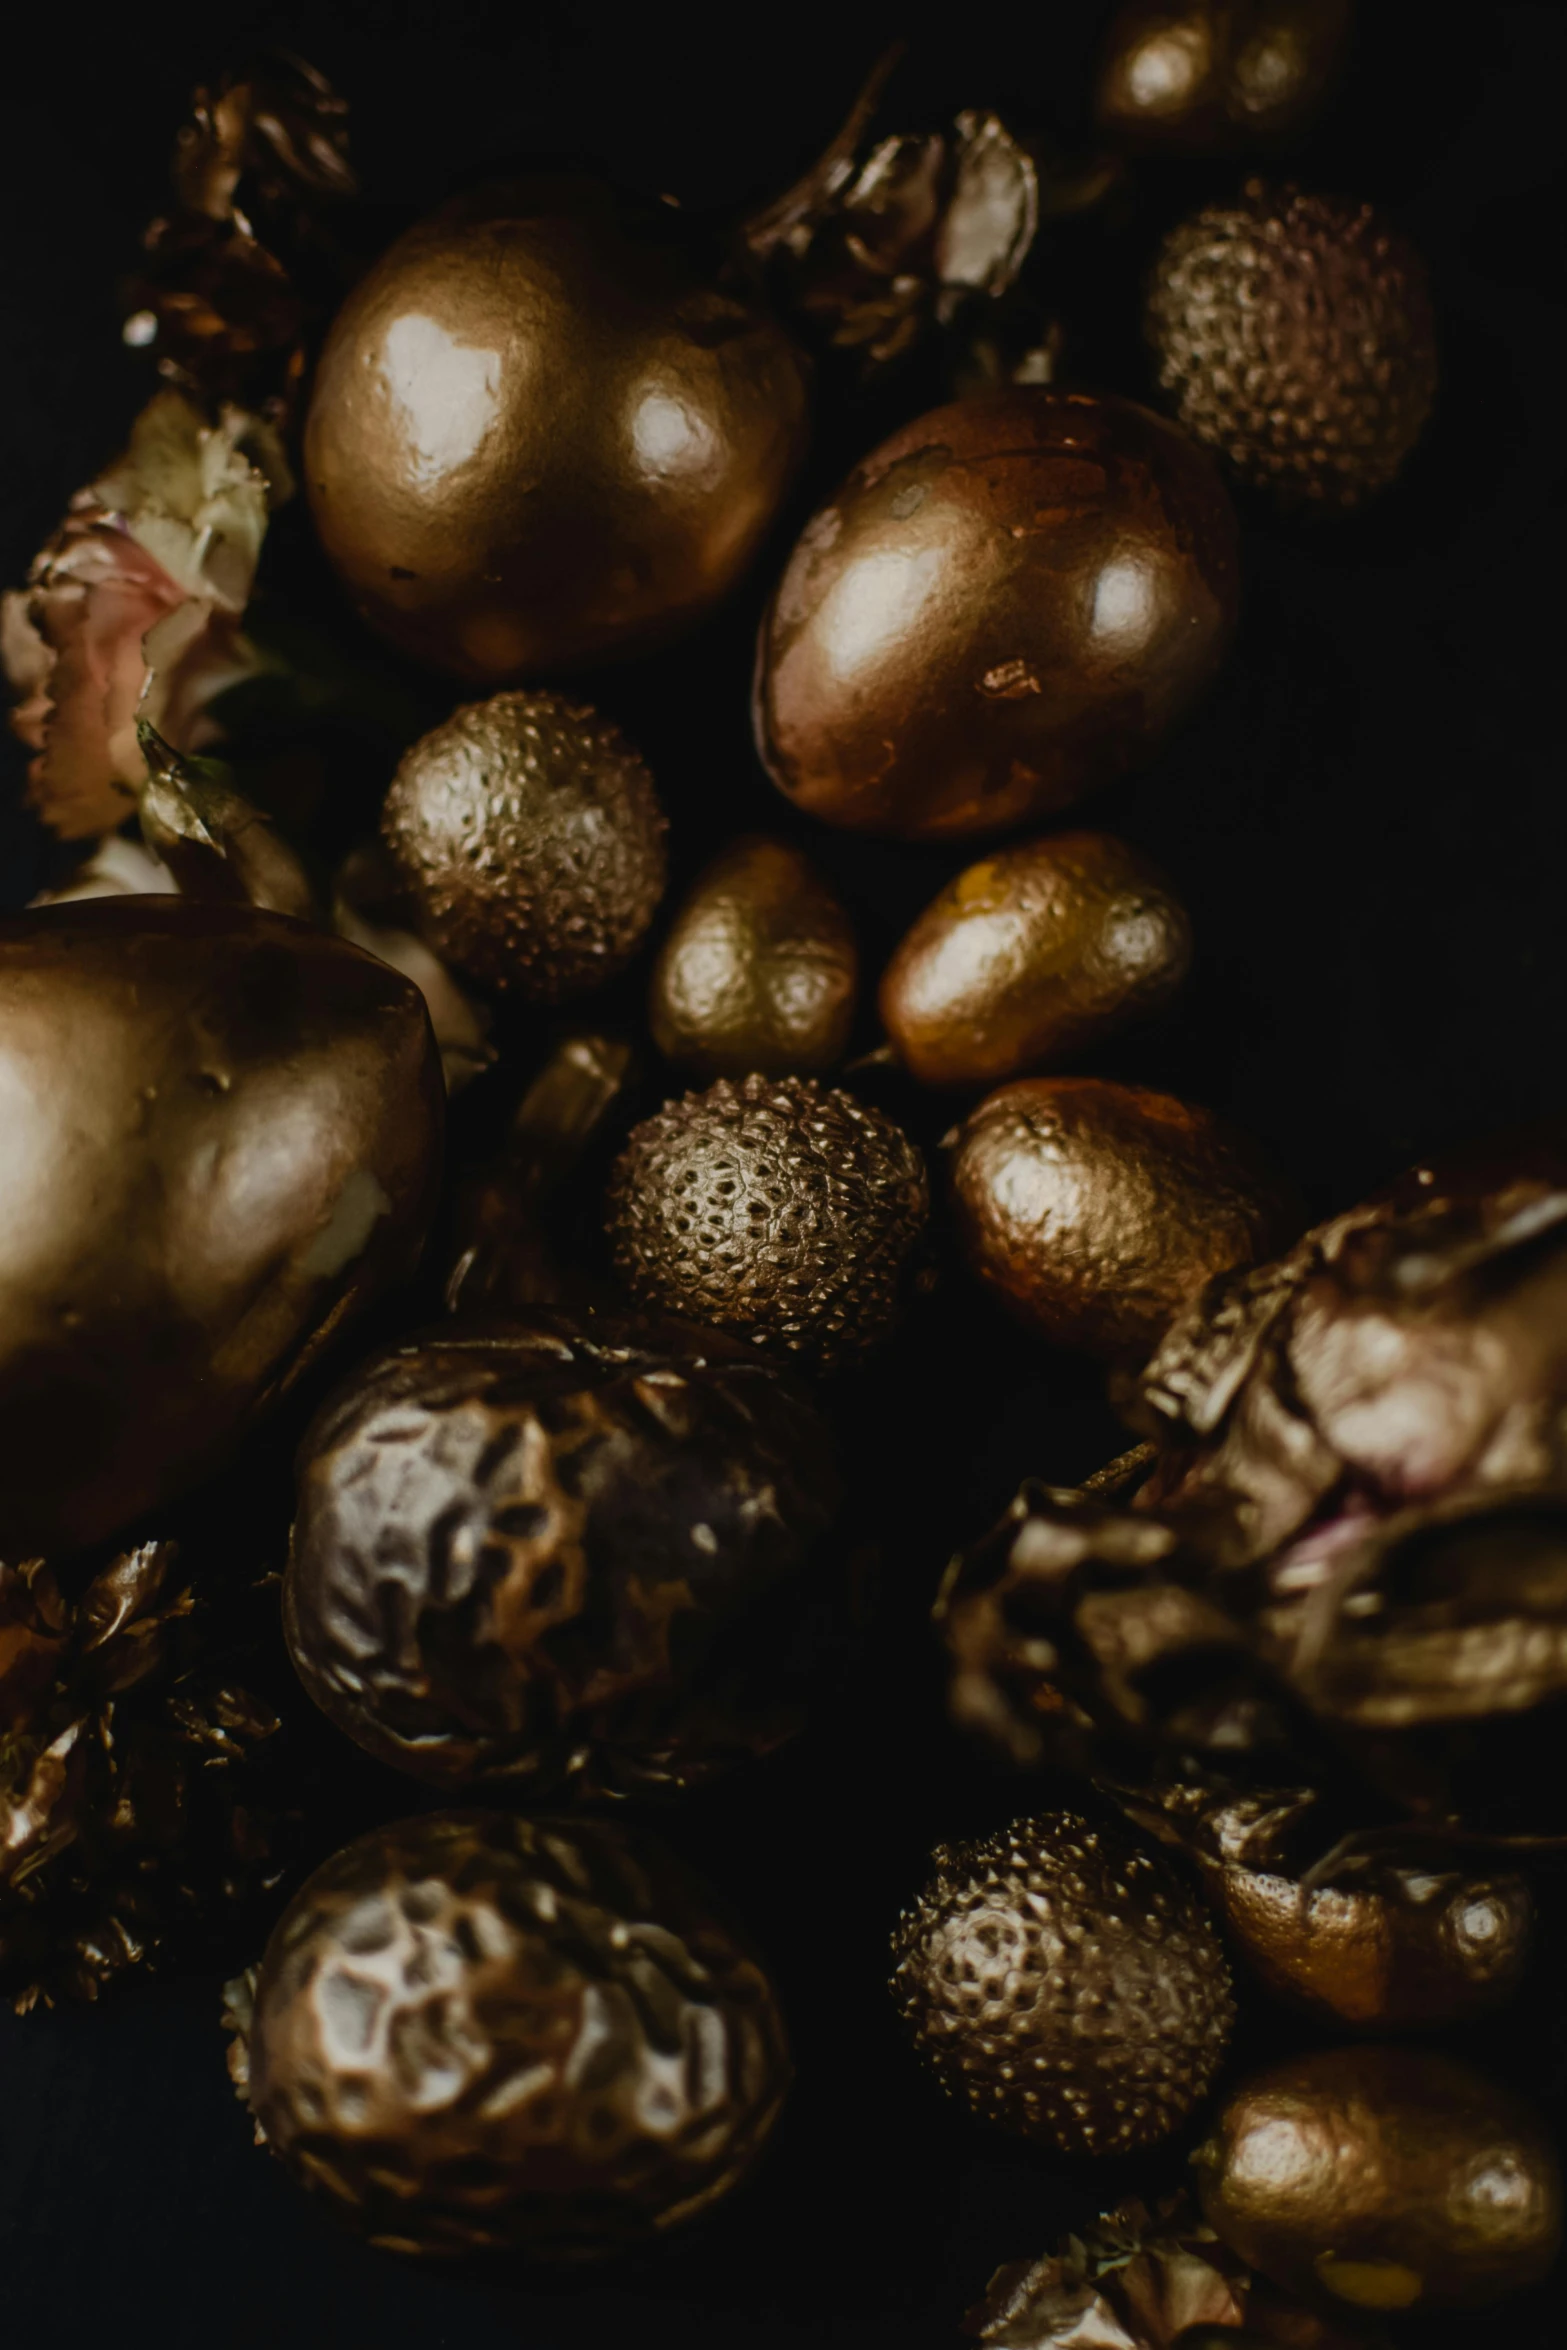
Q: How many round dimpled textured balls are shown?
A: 4